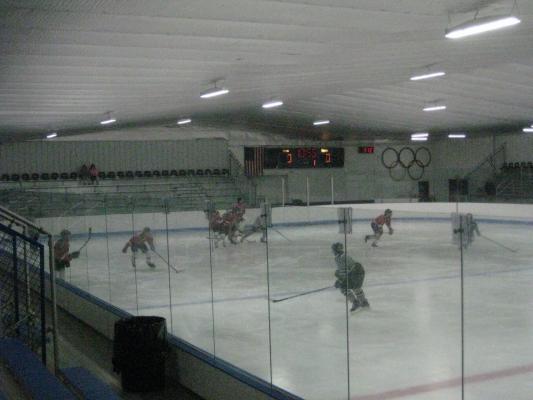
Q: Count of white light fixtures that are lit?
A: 13